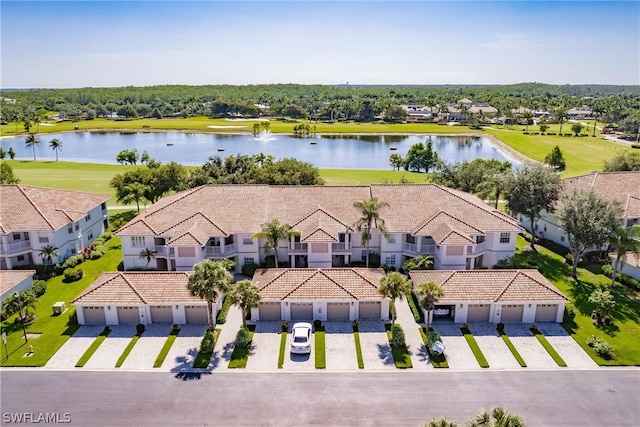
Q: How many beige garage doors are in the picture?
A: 11